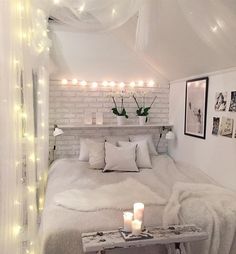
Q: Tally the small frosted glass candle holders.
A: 2